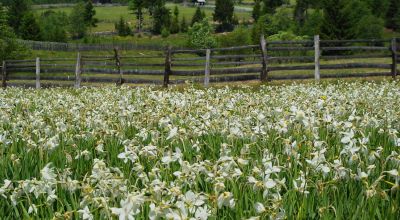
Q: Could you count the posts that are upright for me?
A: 9